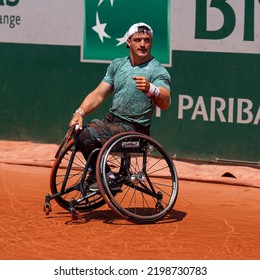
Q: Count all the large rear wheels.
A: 2